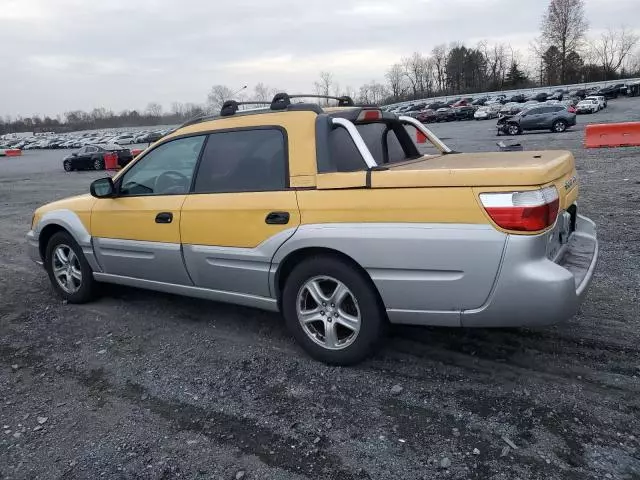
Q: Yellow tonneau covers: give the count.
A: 1